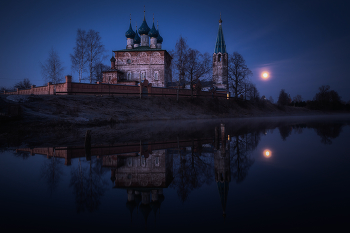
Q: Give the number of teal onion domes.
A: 5